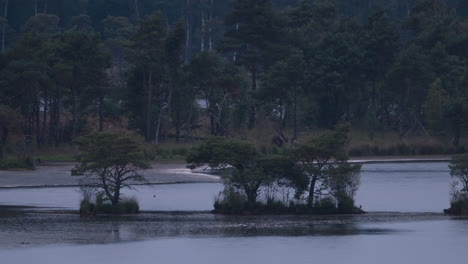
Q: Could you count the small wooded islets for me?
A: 3